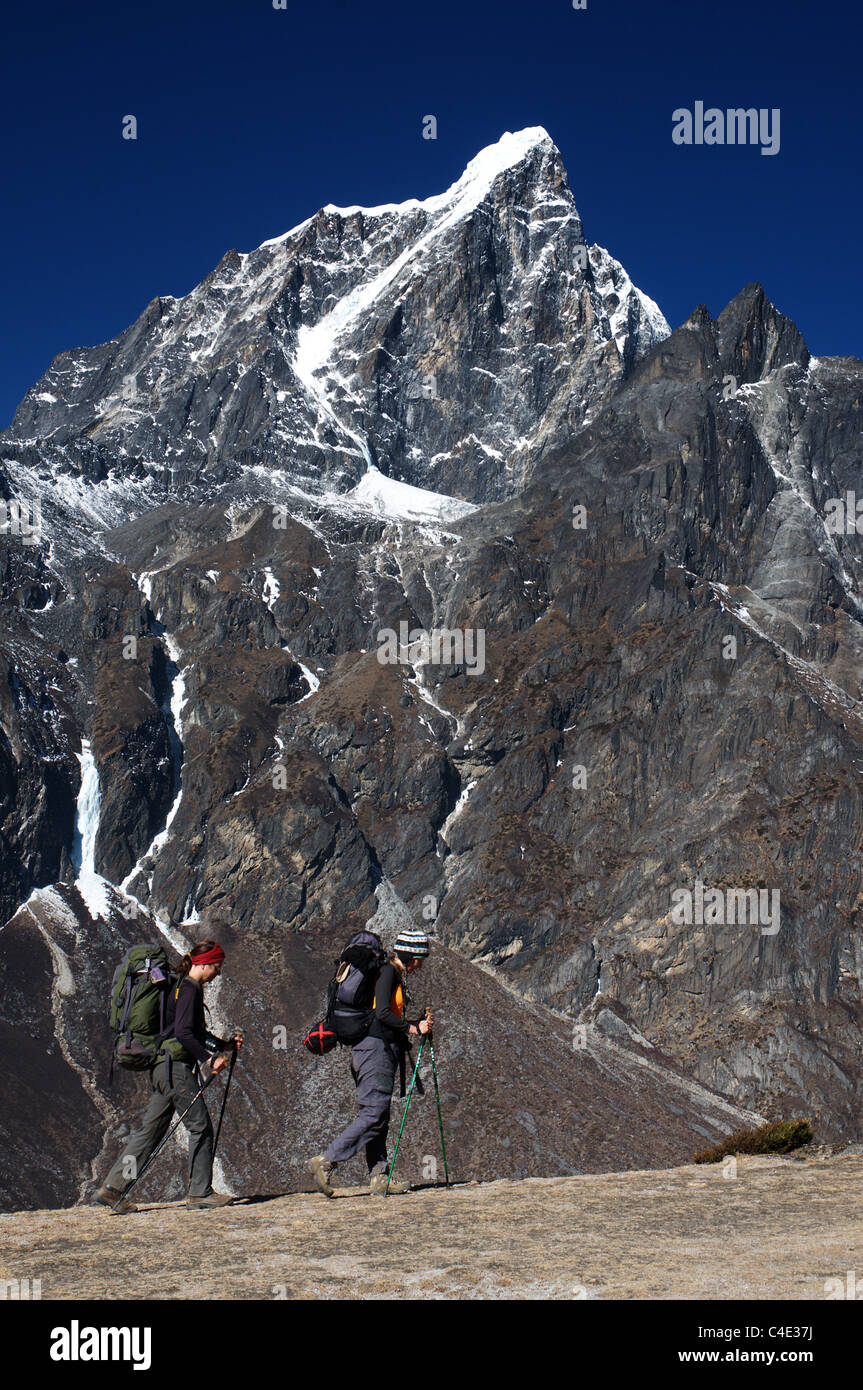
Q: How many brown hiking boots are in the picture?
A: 2